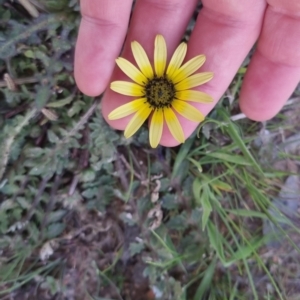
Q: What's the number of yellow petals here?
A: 13